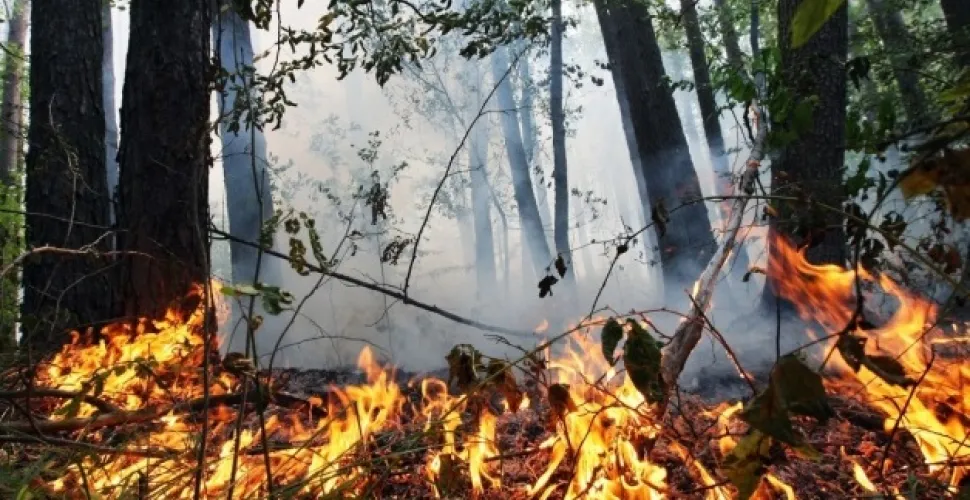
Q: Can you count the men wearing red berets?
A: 0